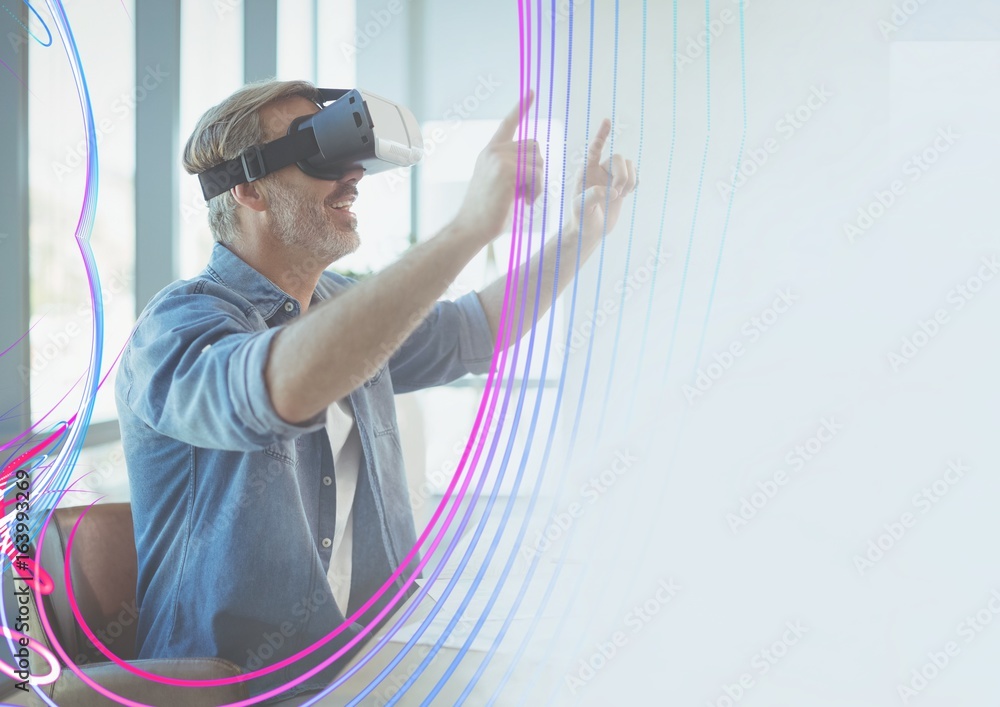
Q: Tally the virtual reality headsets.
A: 1